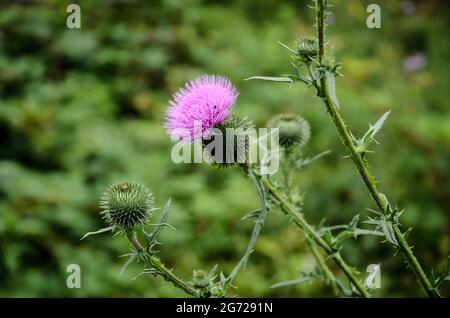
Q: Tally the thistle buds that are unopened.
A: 4